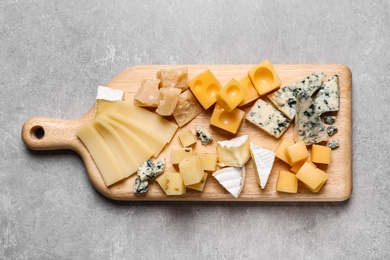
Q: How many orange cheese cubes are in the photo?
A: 11